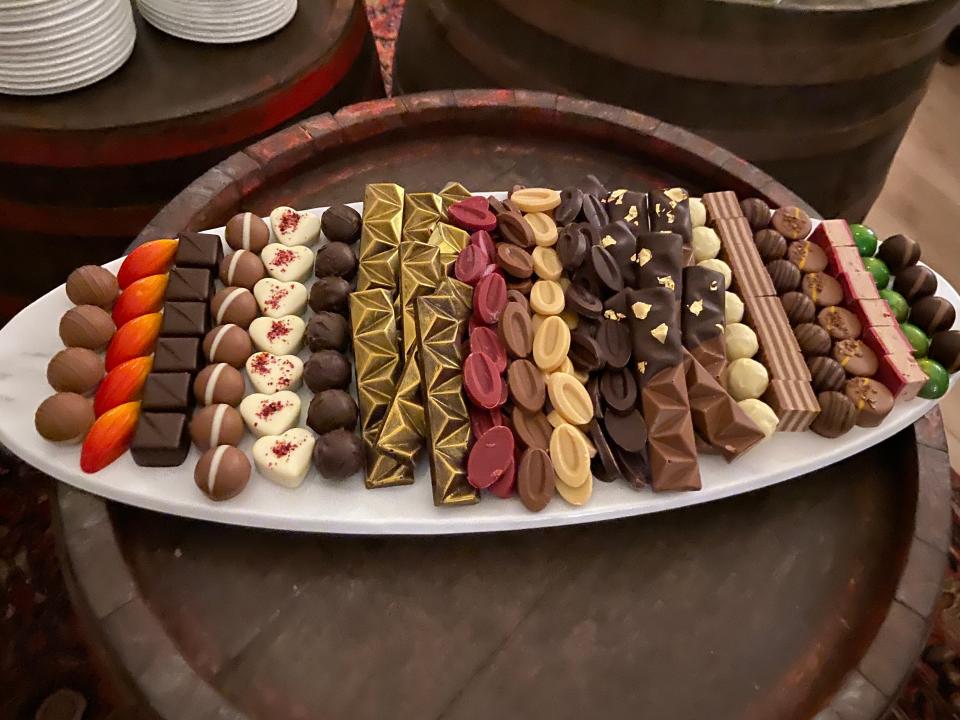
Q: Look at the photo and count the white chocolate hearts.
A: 7